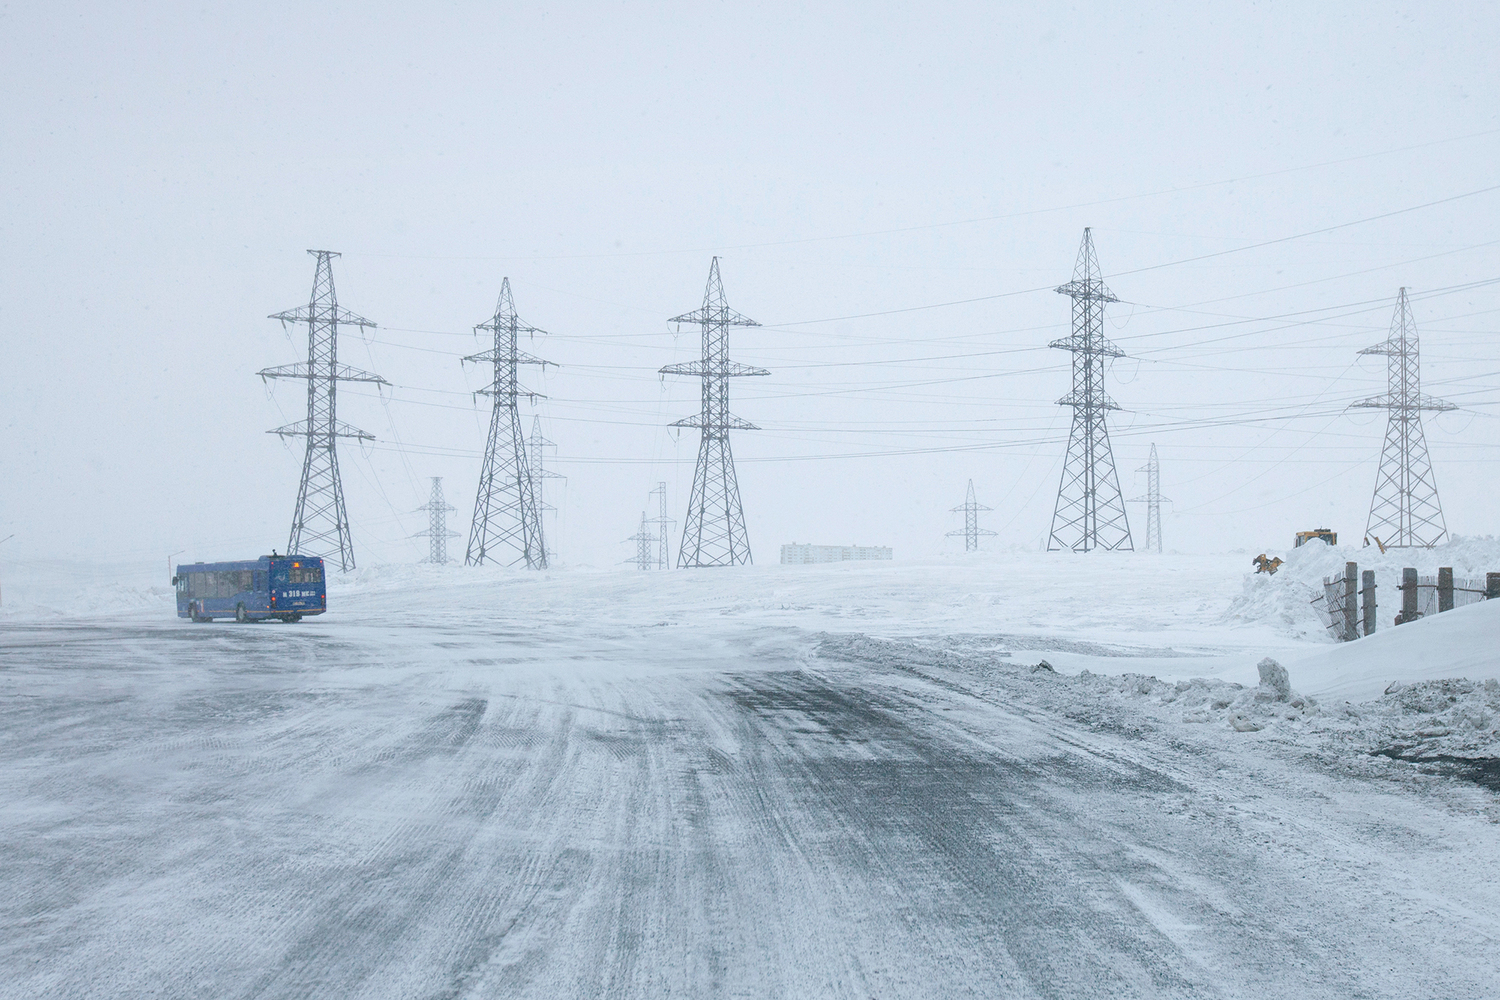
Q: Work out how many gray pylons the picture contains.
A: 11